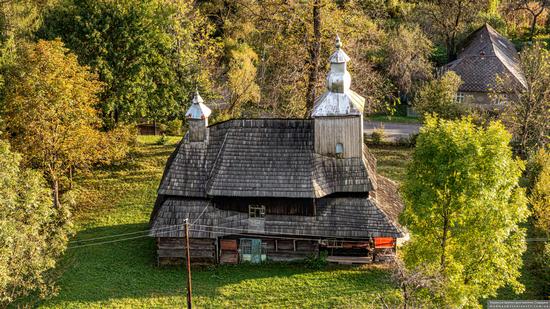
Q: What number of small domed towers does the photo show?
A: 2